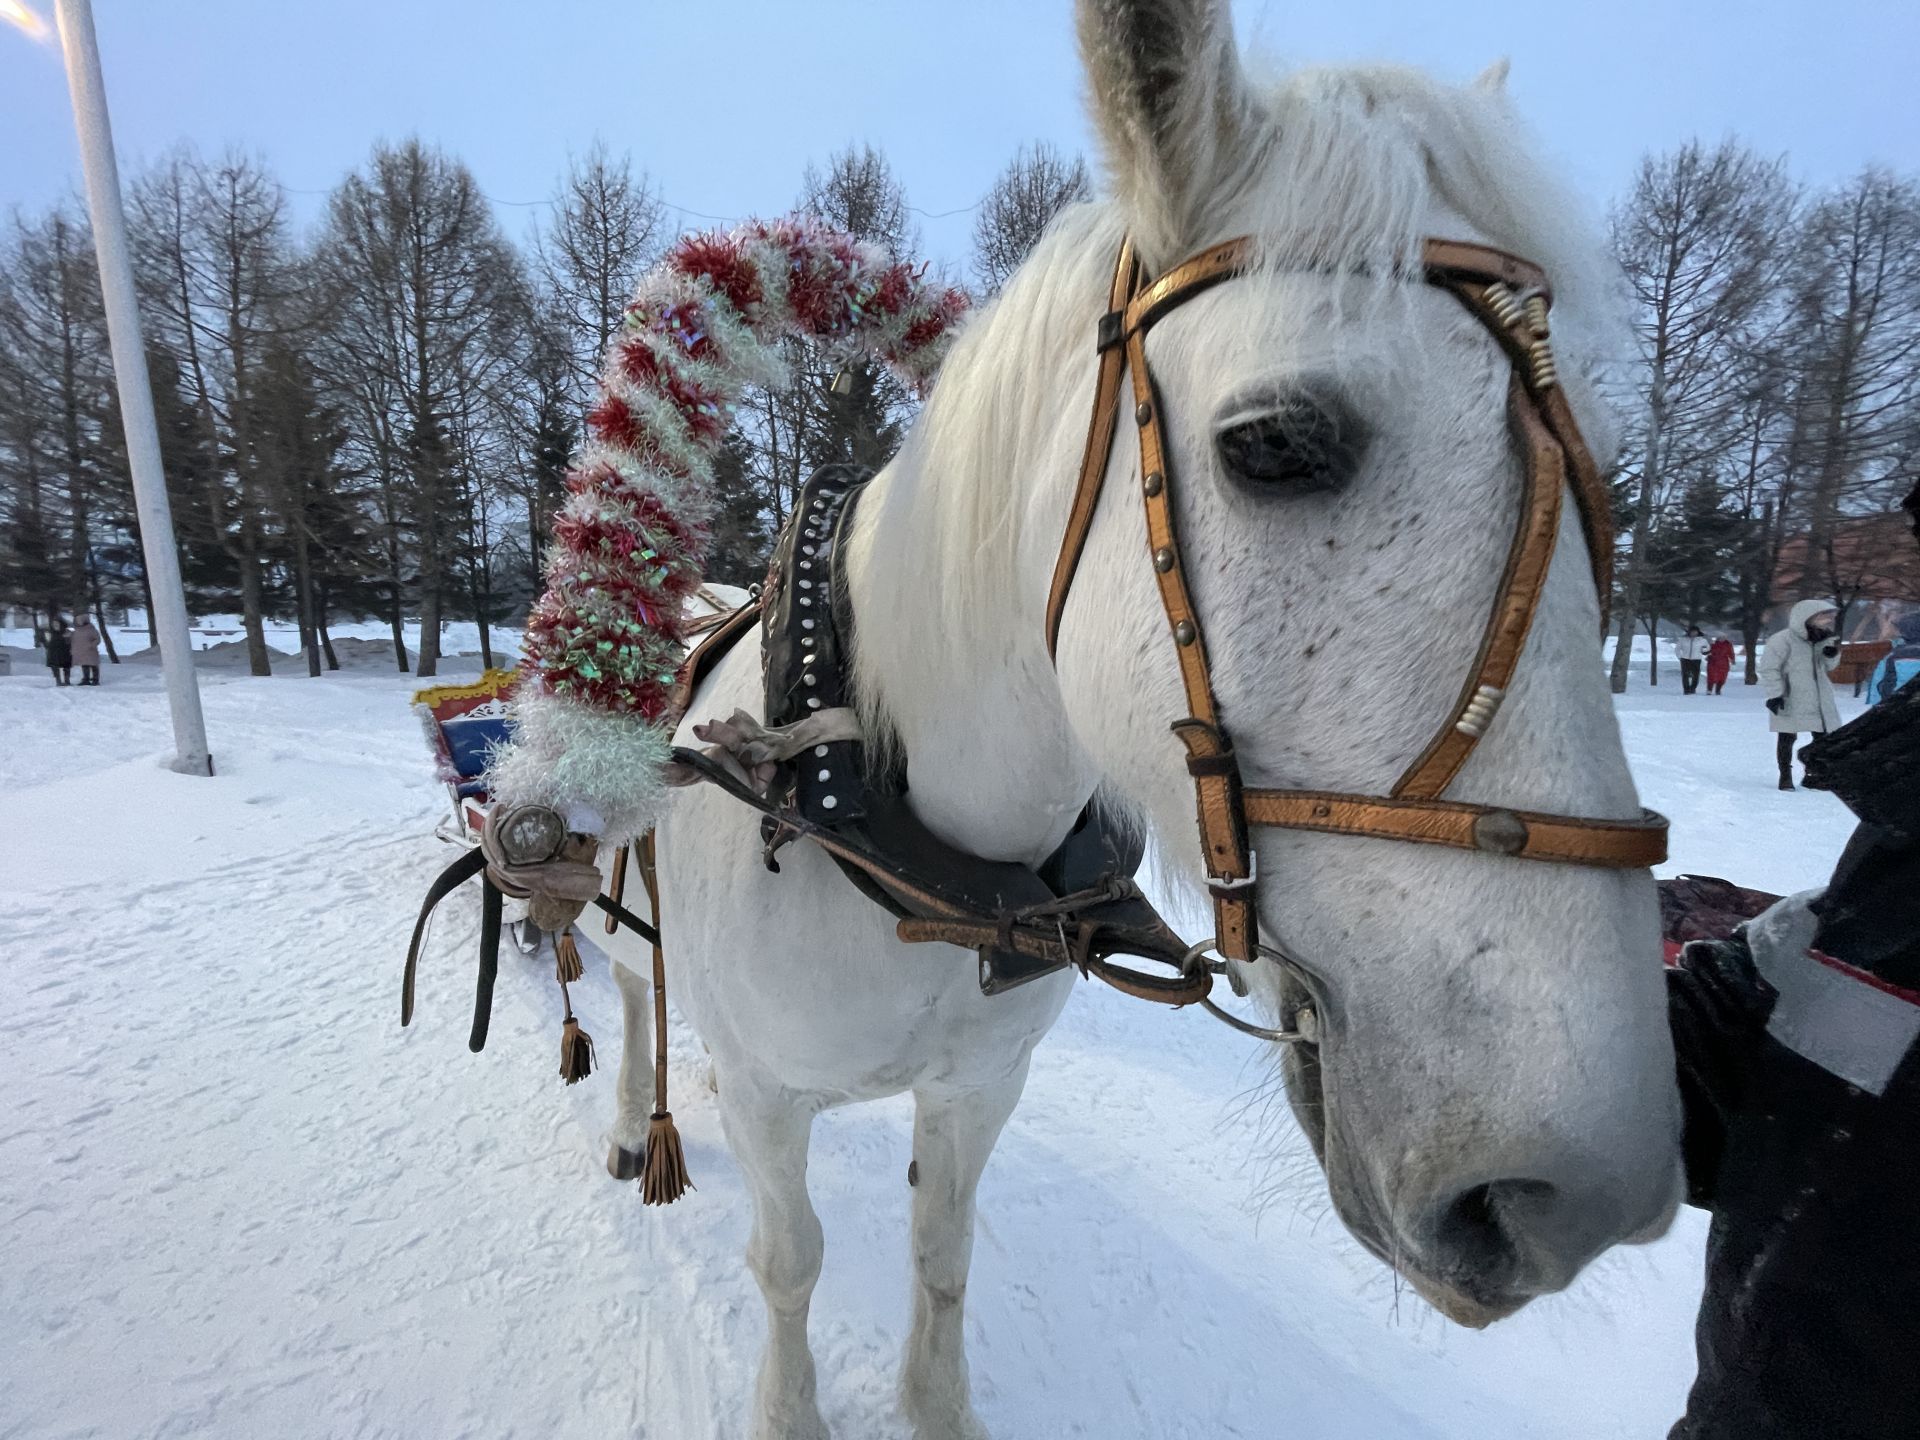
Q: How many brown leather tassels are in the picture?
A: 3